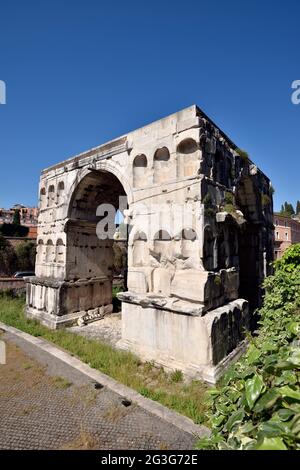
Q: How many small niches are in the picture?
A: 12